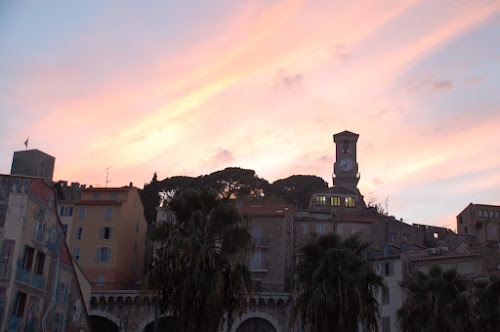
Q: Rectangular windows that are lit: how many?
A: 3